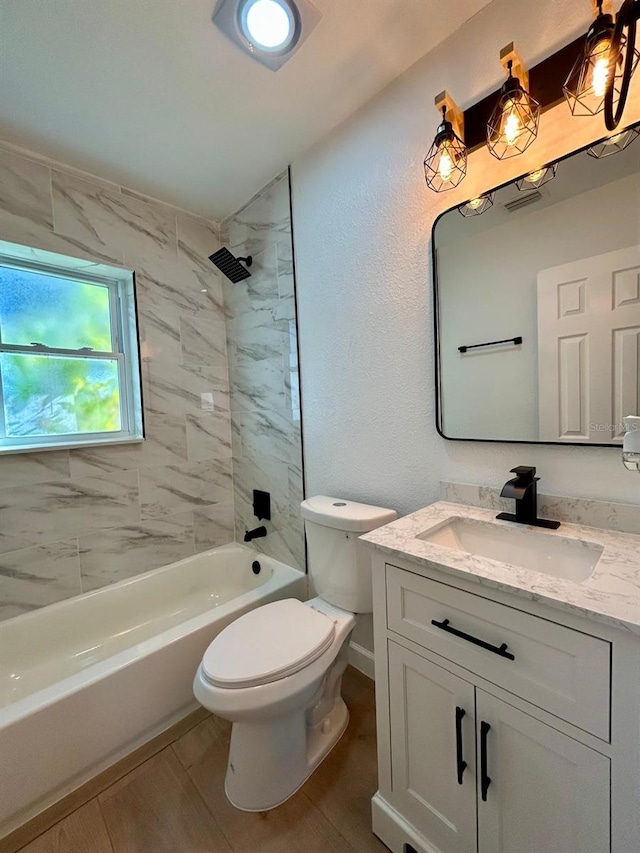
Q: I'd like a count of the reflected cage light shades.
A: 3